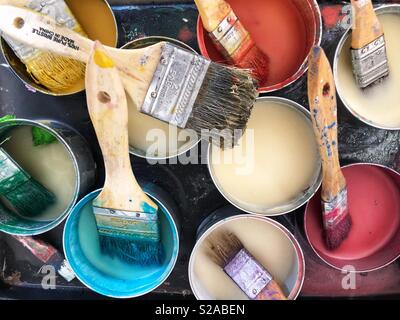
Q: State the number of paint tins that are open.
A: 9